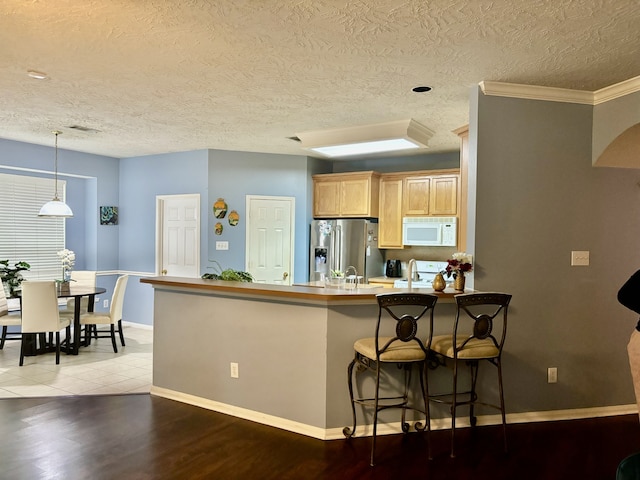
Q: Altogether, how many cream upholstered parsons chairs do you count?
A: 4